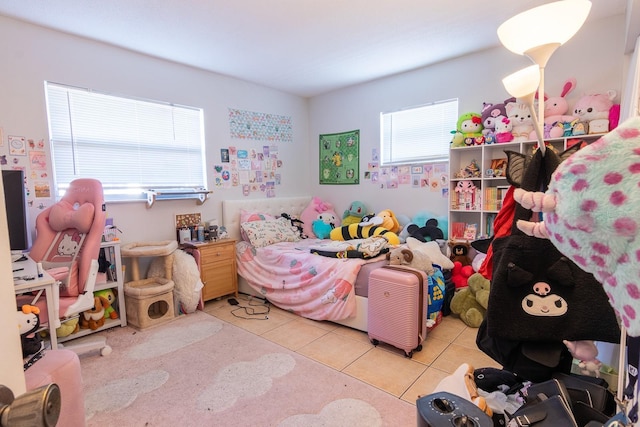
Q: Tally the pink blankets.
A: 1